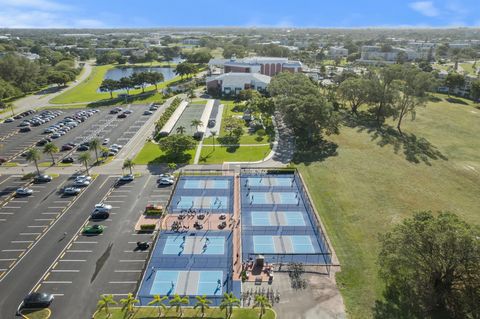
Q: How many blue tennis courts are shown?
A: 8